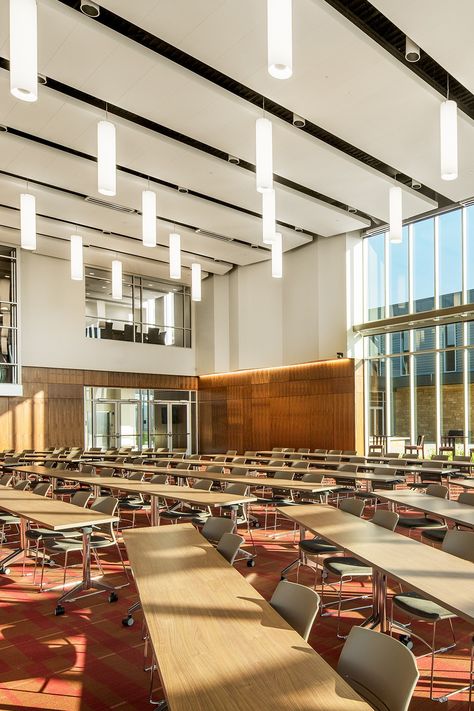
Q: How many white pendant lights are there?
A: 14